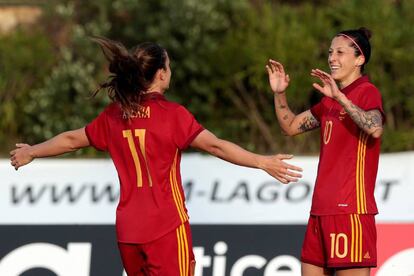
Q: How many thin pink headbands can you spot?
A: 1